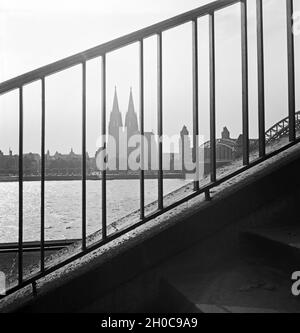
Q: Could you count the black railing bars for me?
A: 11